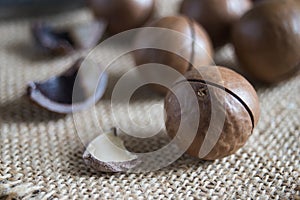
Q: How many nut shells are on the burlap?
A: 3